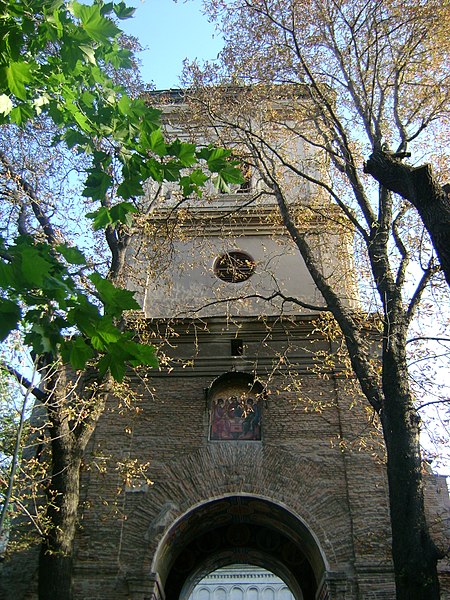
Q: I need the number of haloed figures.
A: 3